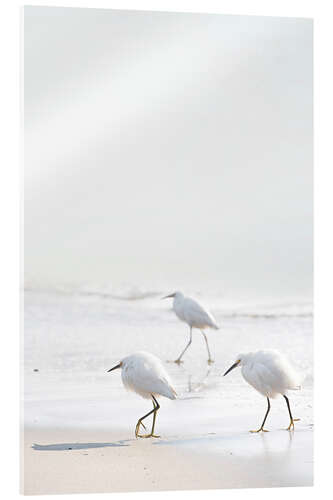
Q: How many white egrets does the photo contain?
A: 3